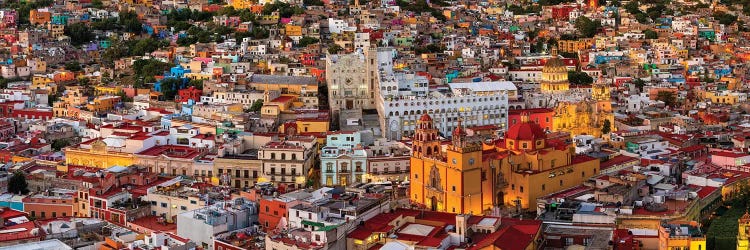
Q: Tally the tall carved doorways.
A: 2